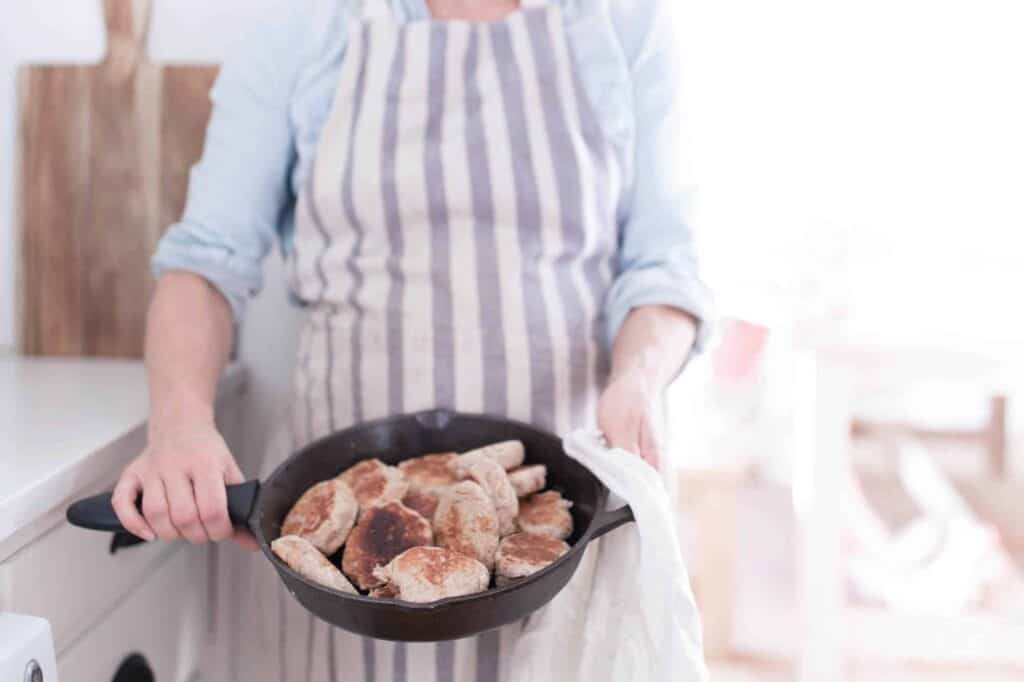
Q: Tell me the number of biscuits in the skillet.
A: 13